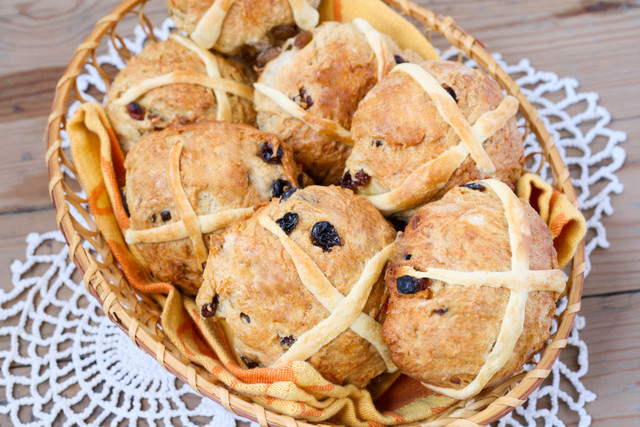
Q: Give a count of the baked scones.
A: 7